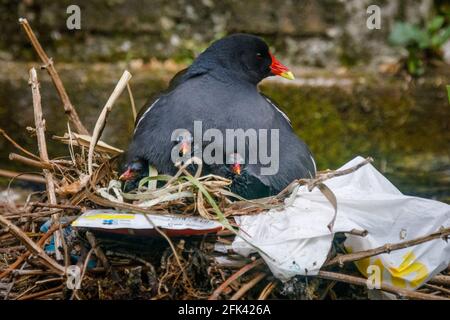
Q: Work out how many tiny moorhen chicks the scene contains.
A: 3